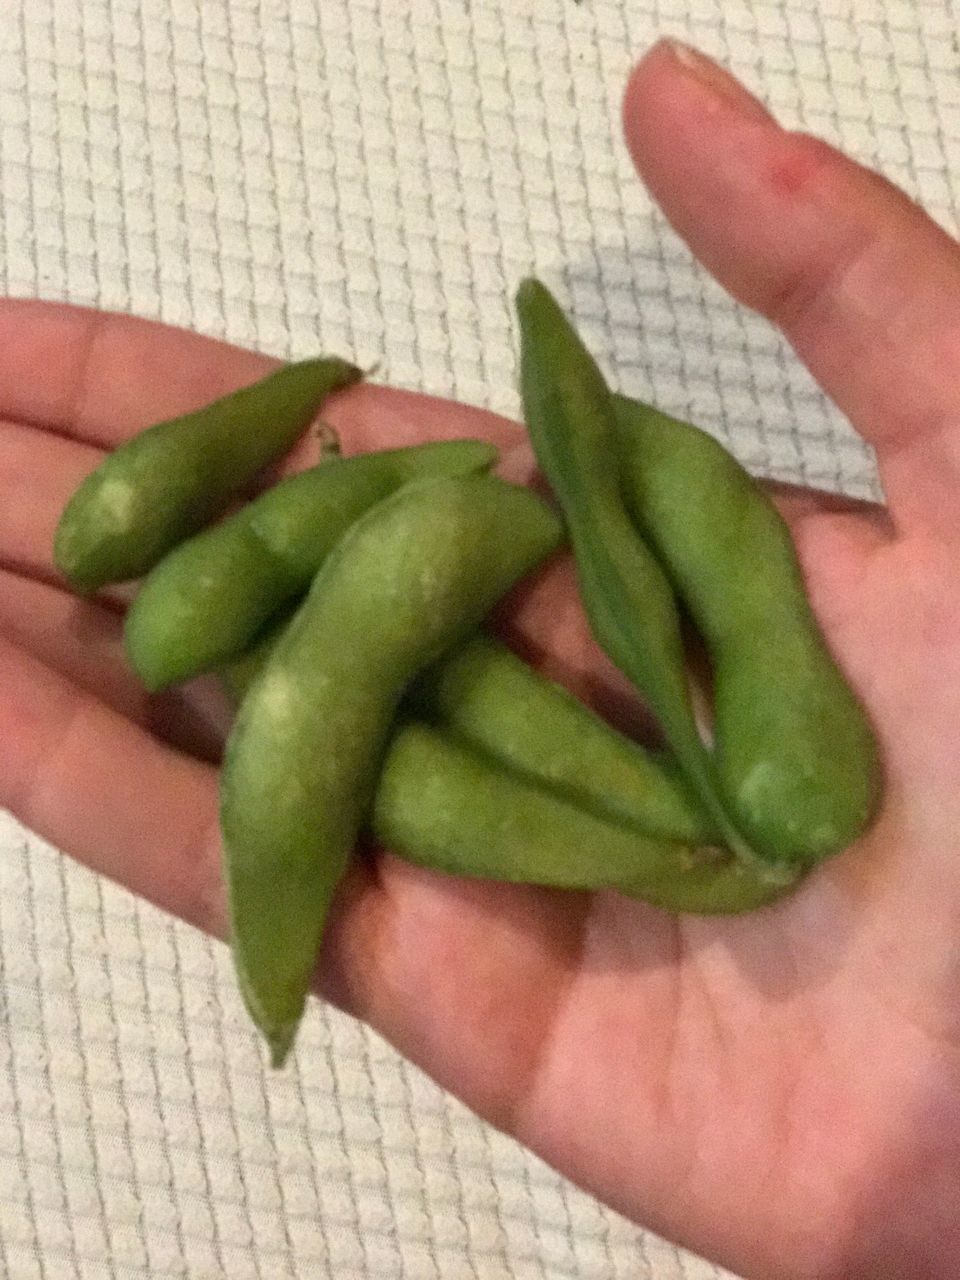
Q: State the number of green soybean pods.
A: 7